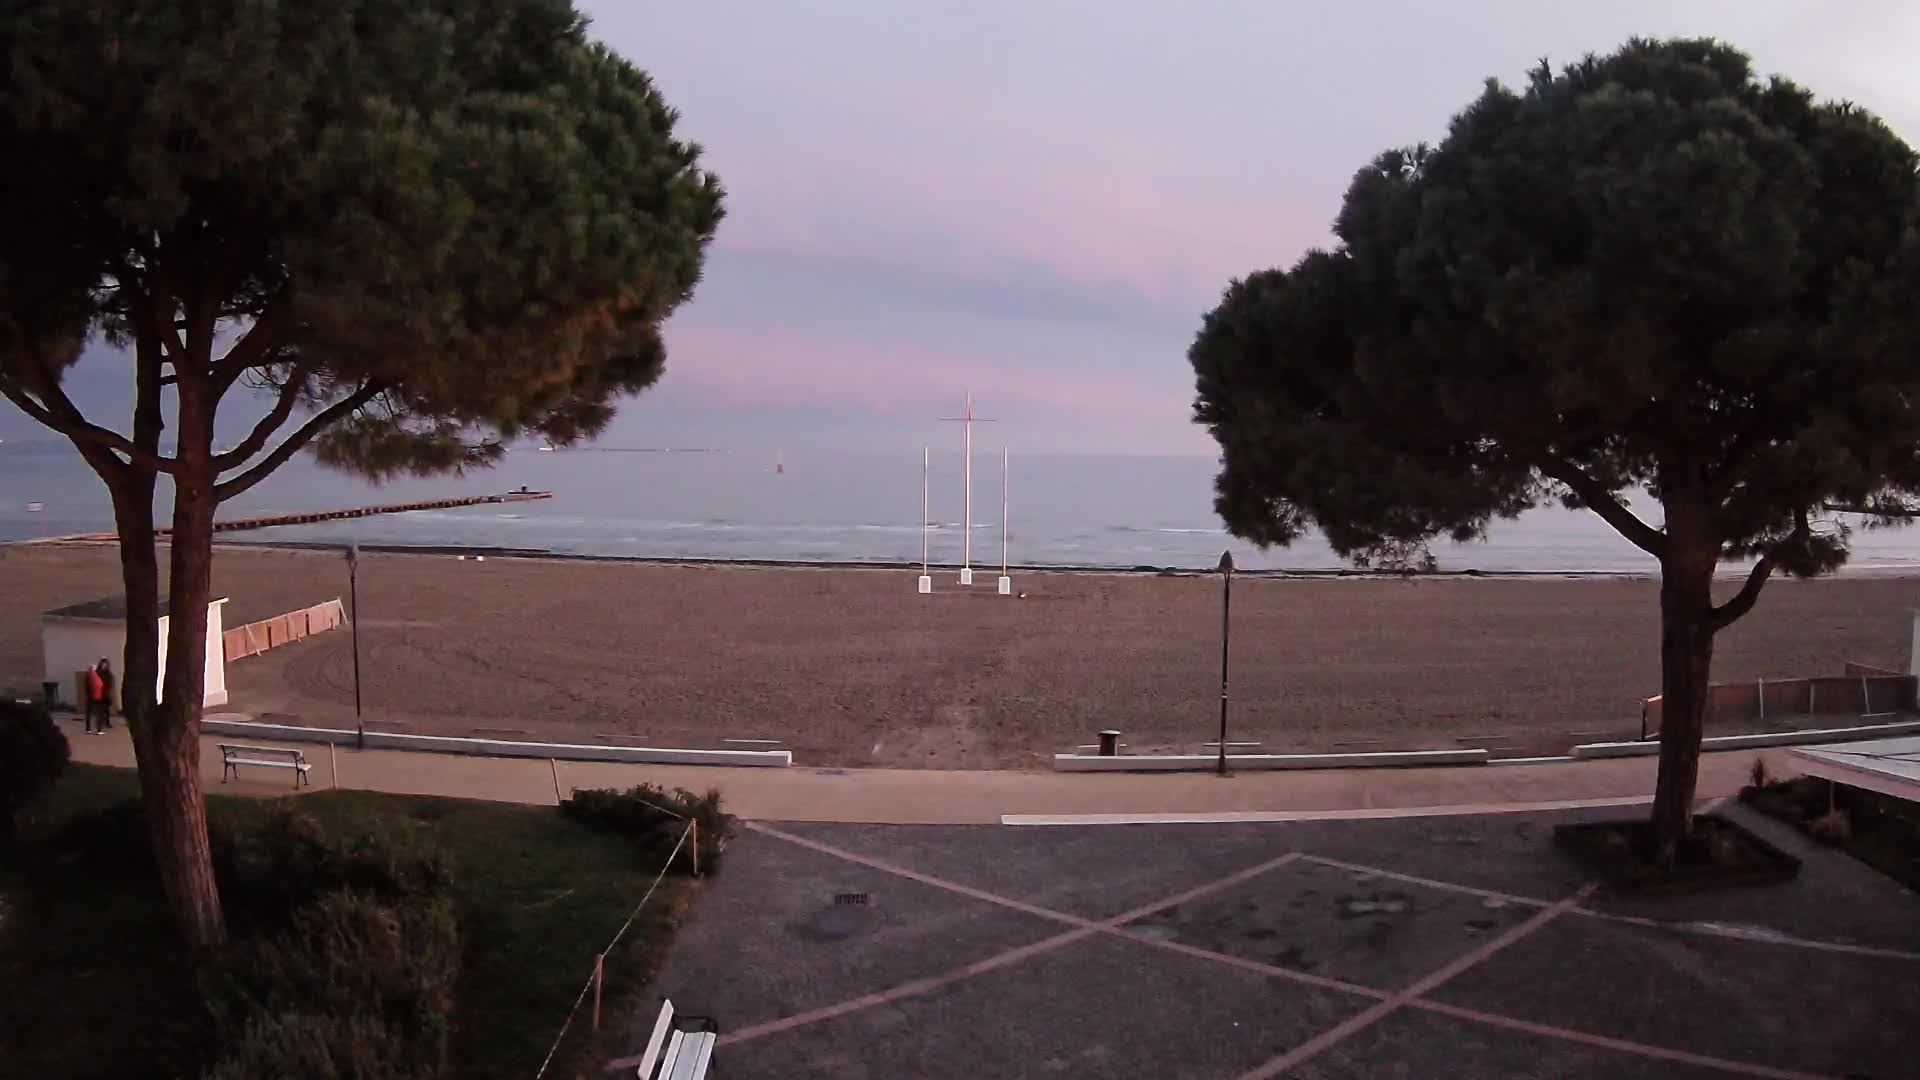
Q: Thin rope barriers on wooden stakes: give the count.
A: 1